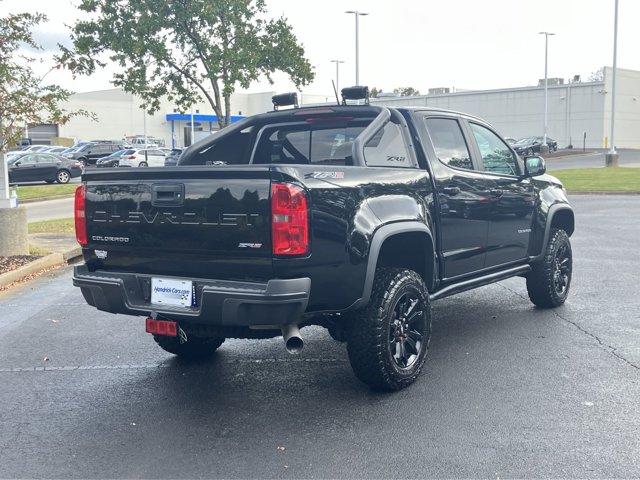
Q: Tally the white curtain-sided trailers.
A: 0